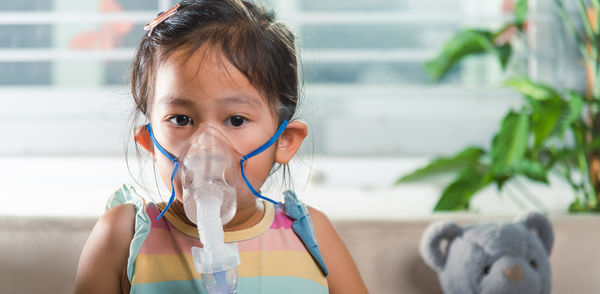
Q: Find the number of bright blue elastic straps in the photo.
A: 2